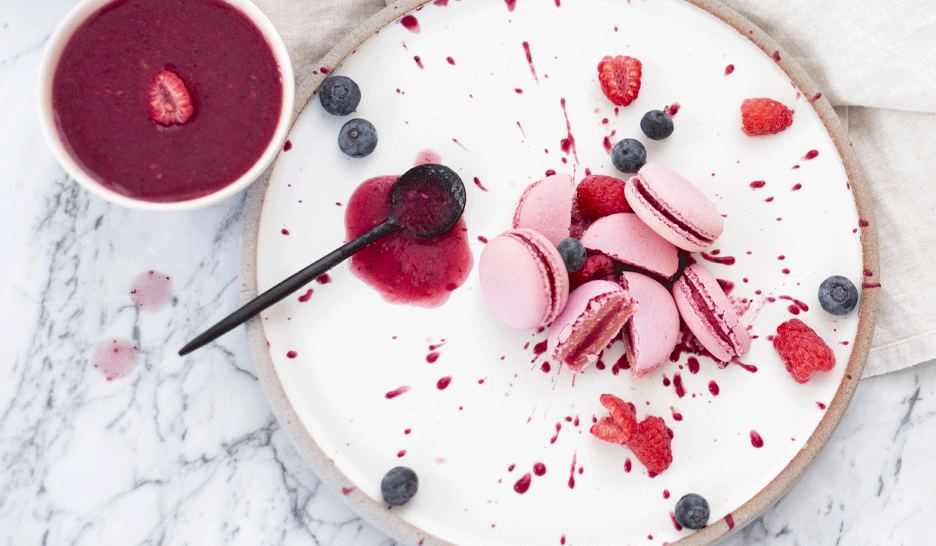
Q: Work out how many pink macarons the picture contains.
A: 7